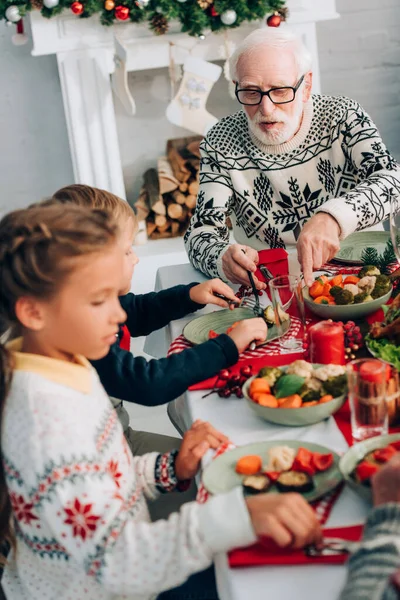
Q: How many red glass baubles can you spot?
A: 3